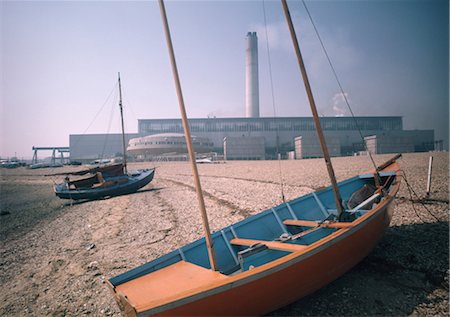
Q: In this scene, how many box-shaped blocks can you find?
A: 3